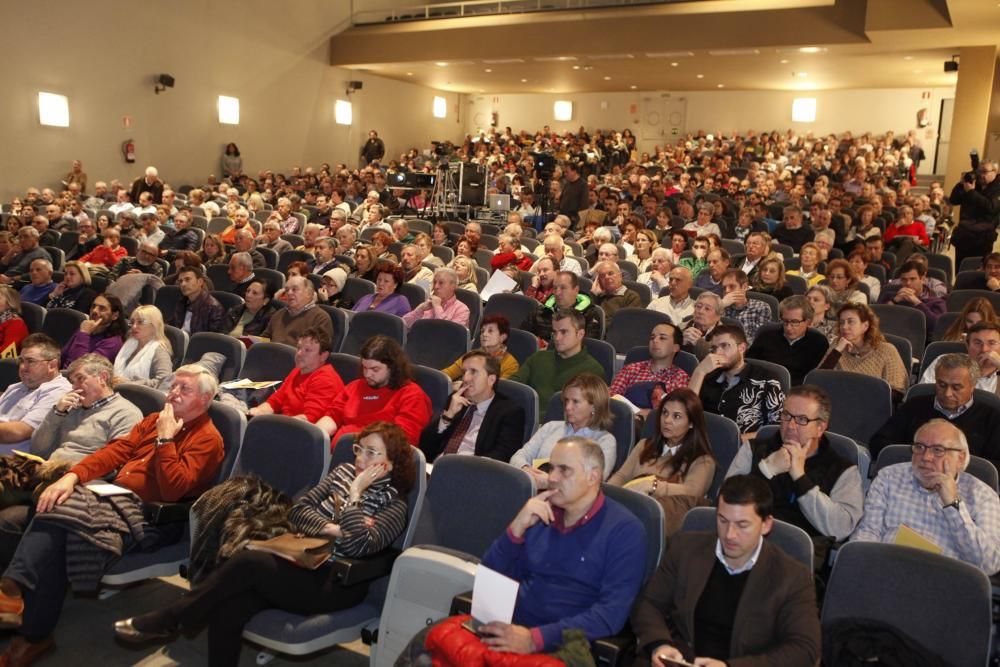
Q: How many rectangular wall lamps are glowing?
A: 6